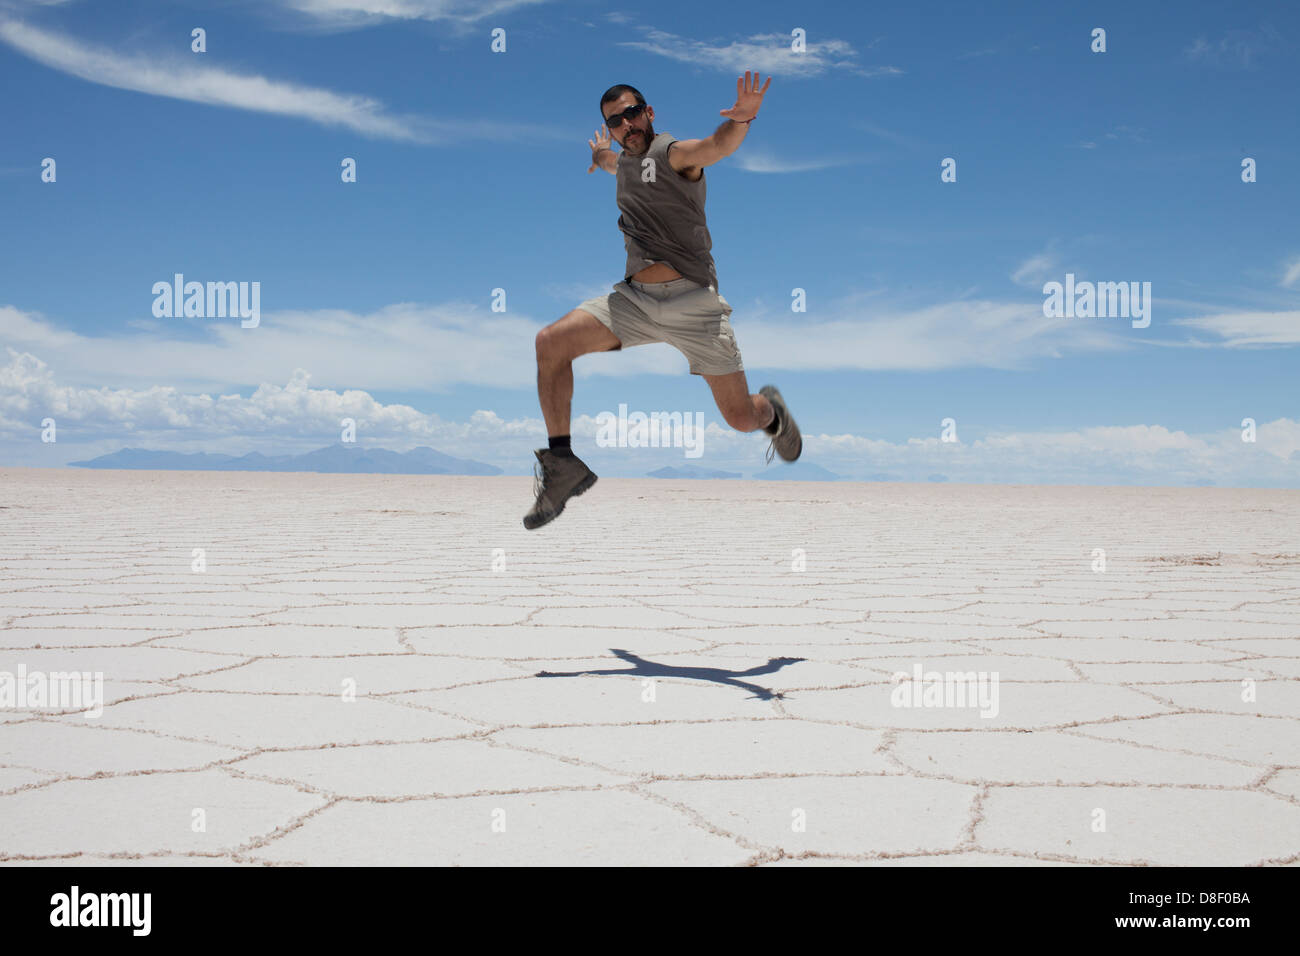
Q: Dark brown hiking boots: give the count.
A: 2